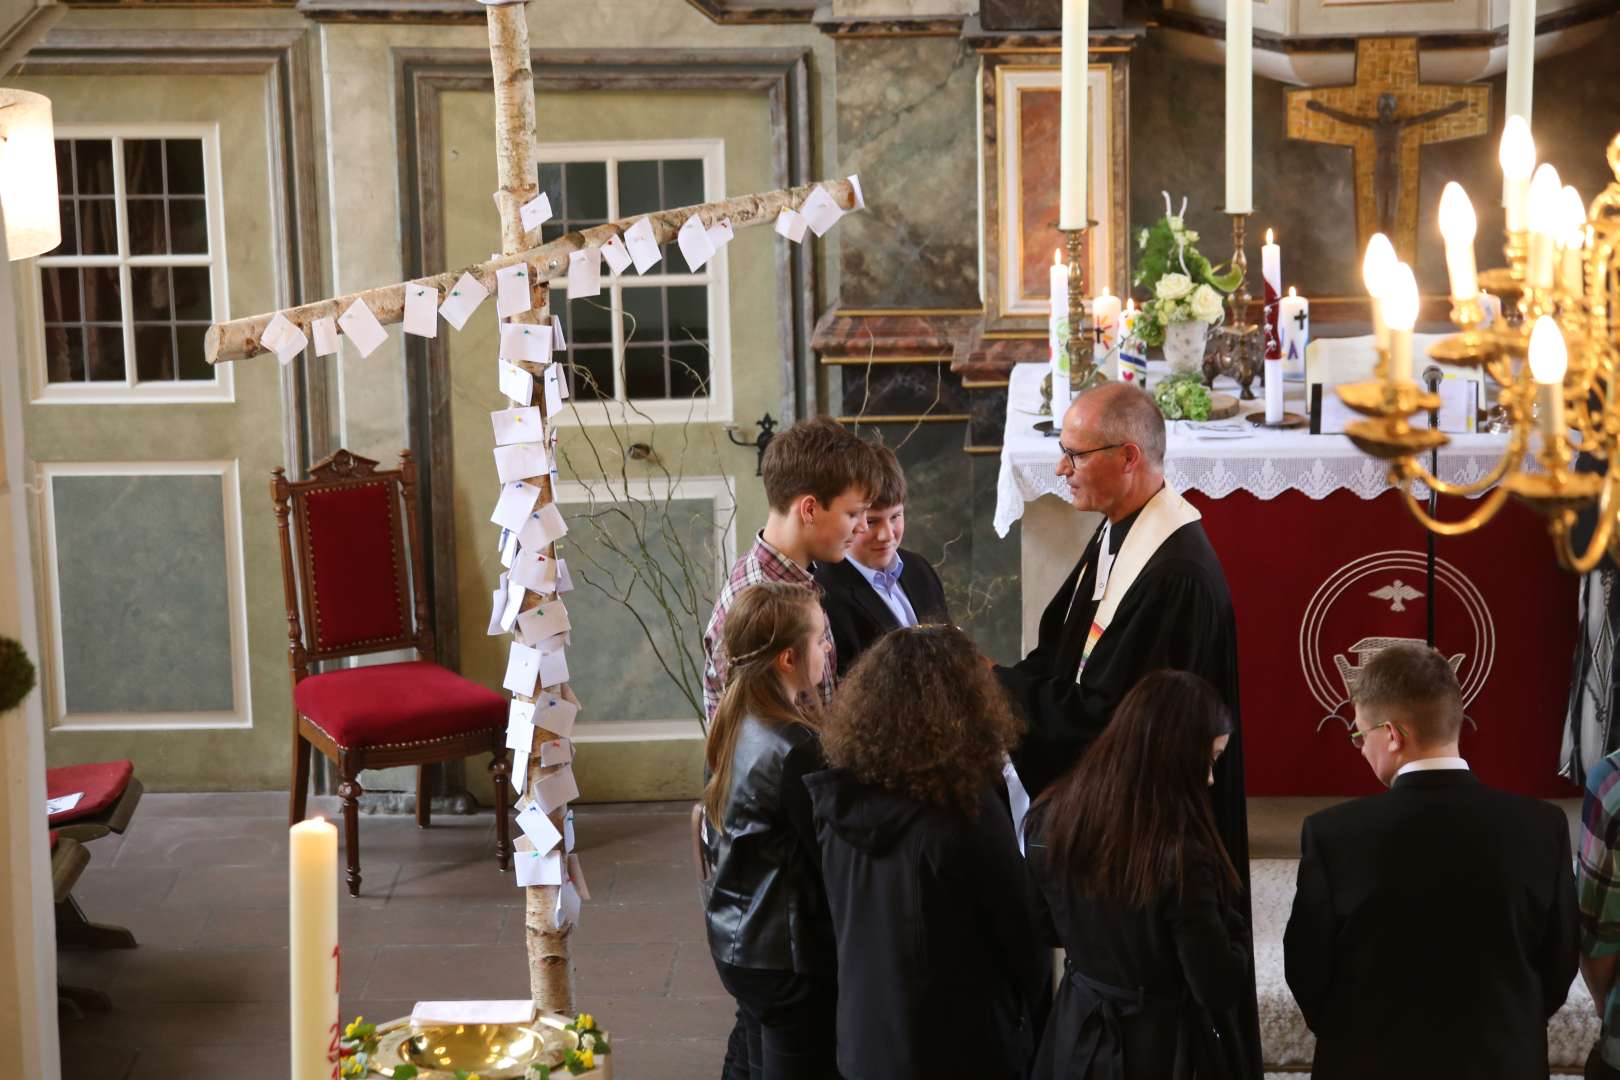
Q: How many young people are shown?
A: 6